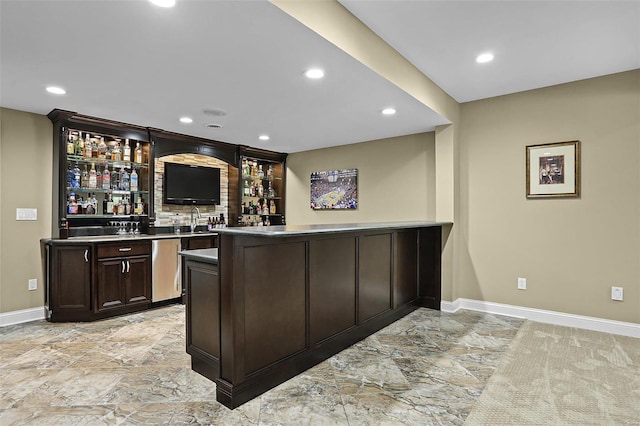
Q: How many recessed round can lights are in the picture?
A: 7